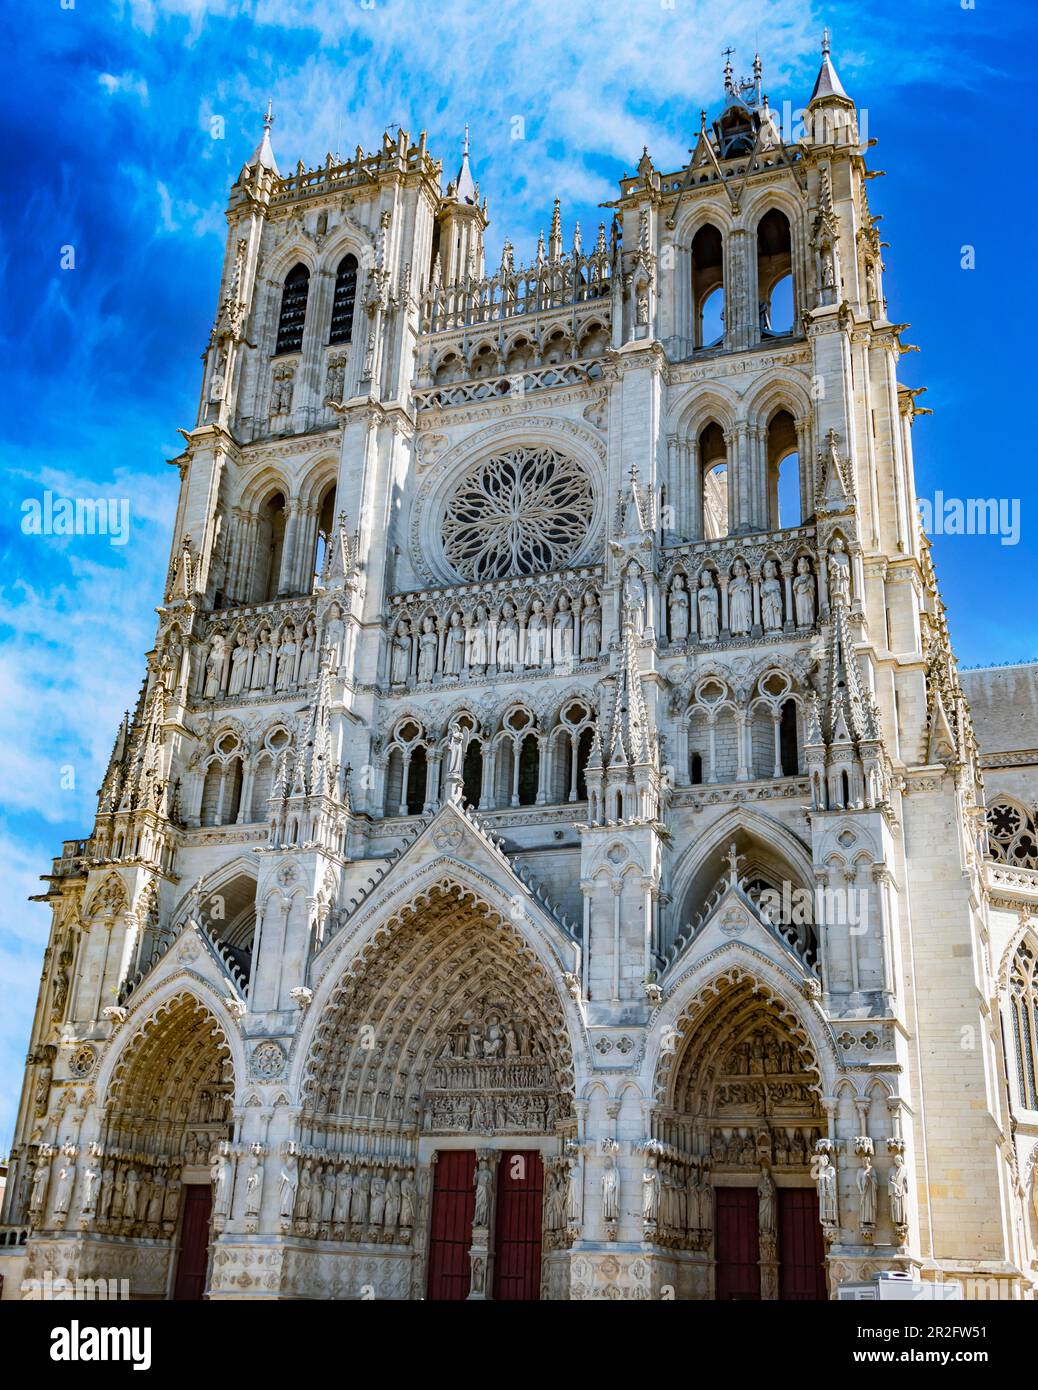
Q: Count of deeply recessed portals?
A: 3